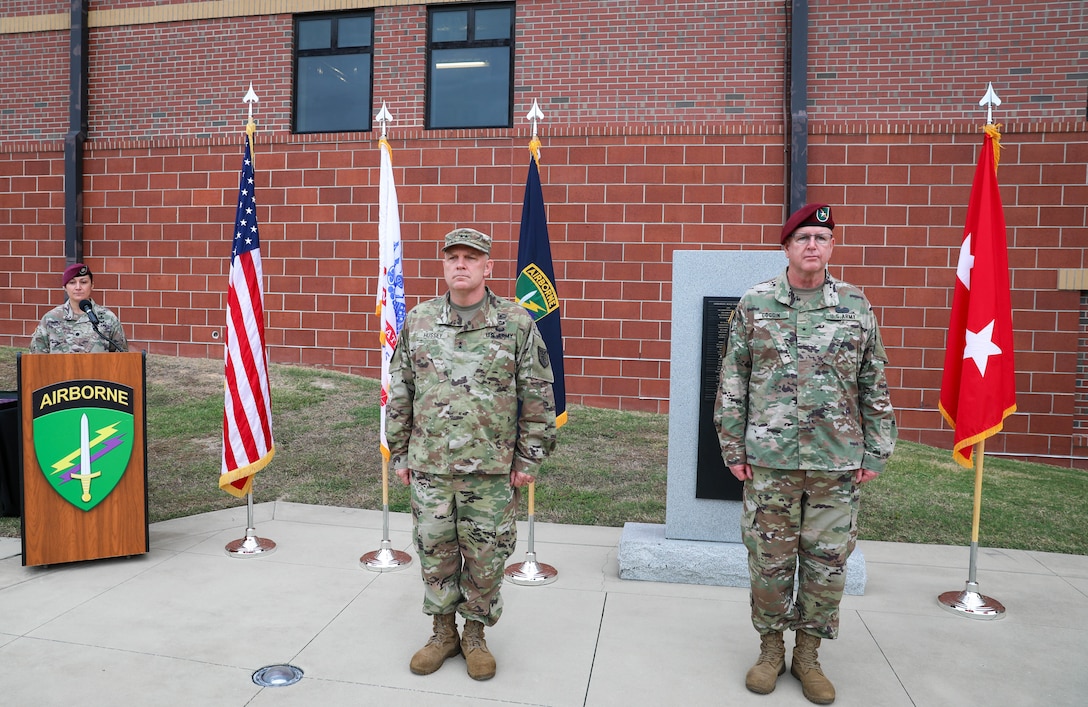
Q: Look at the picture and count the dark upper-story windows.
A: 2